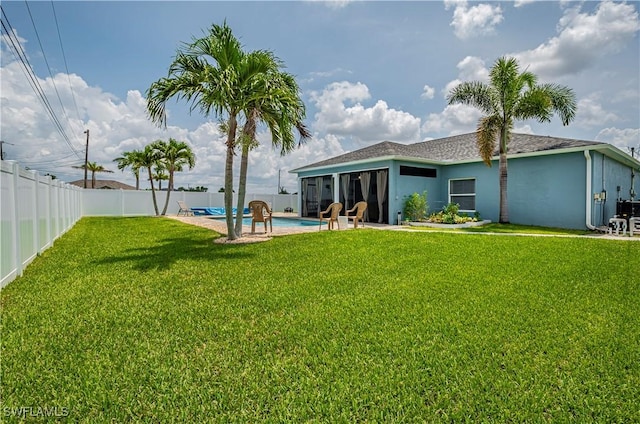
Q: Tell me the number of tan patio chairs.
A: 3